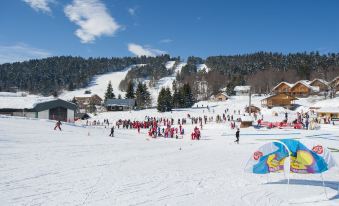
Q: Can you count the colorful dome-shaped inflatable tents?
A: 1